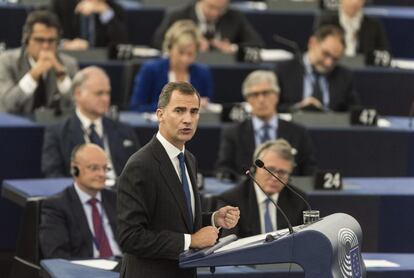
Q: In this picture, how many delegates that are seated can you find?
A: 10